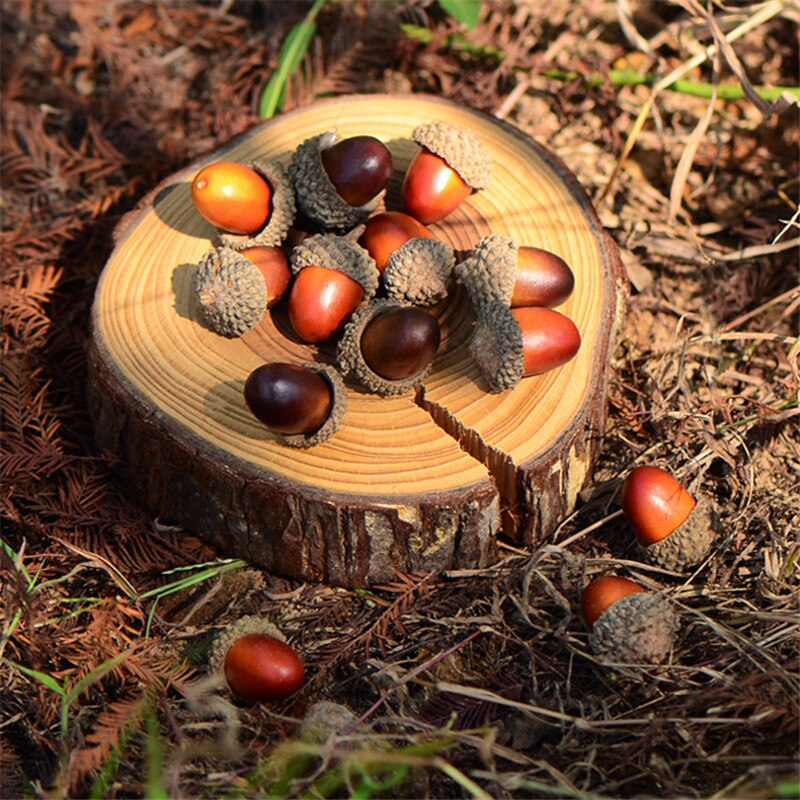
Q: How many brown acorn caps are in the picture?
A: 13